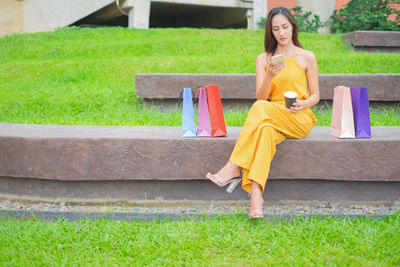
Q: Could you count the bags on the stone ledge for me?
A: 5